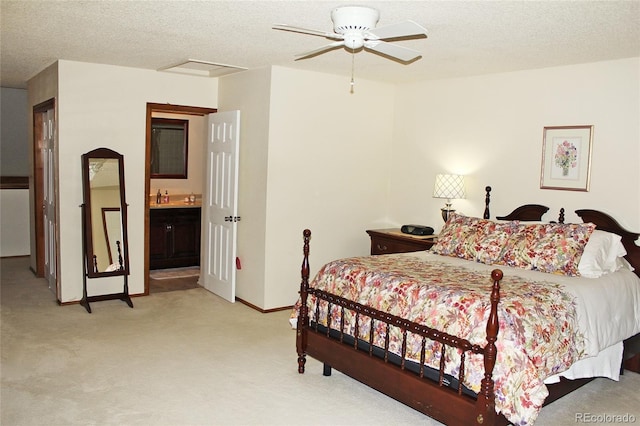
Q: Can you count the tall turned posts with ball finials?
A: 3